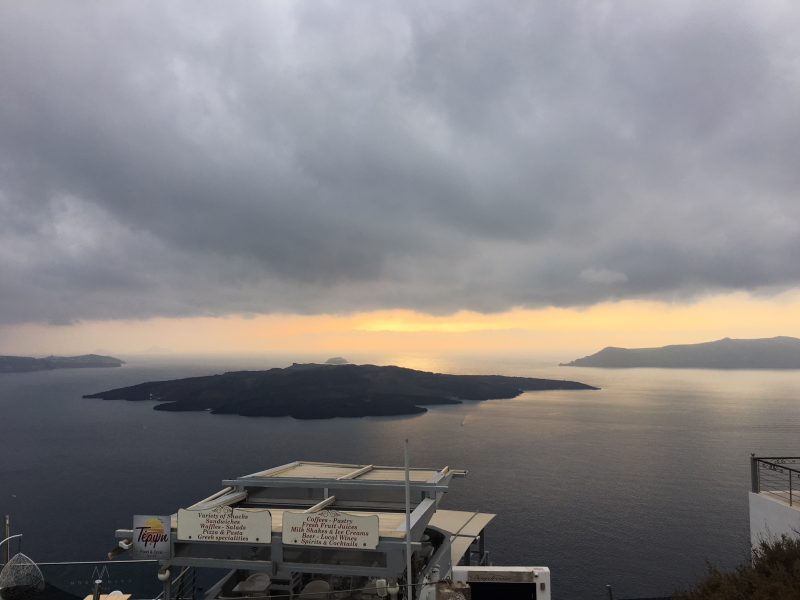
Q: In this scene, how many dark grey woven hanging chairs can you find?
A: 1